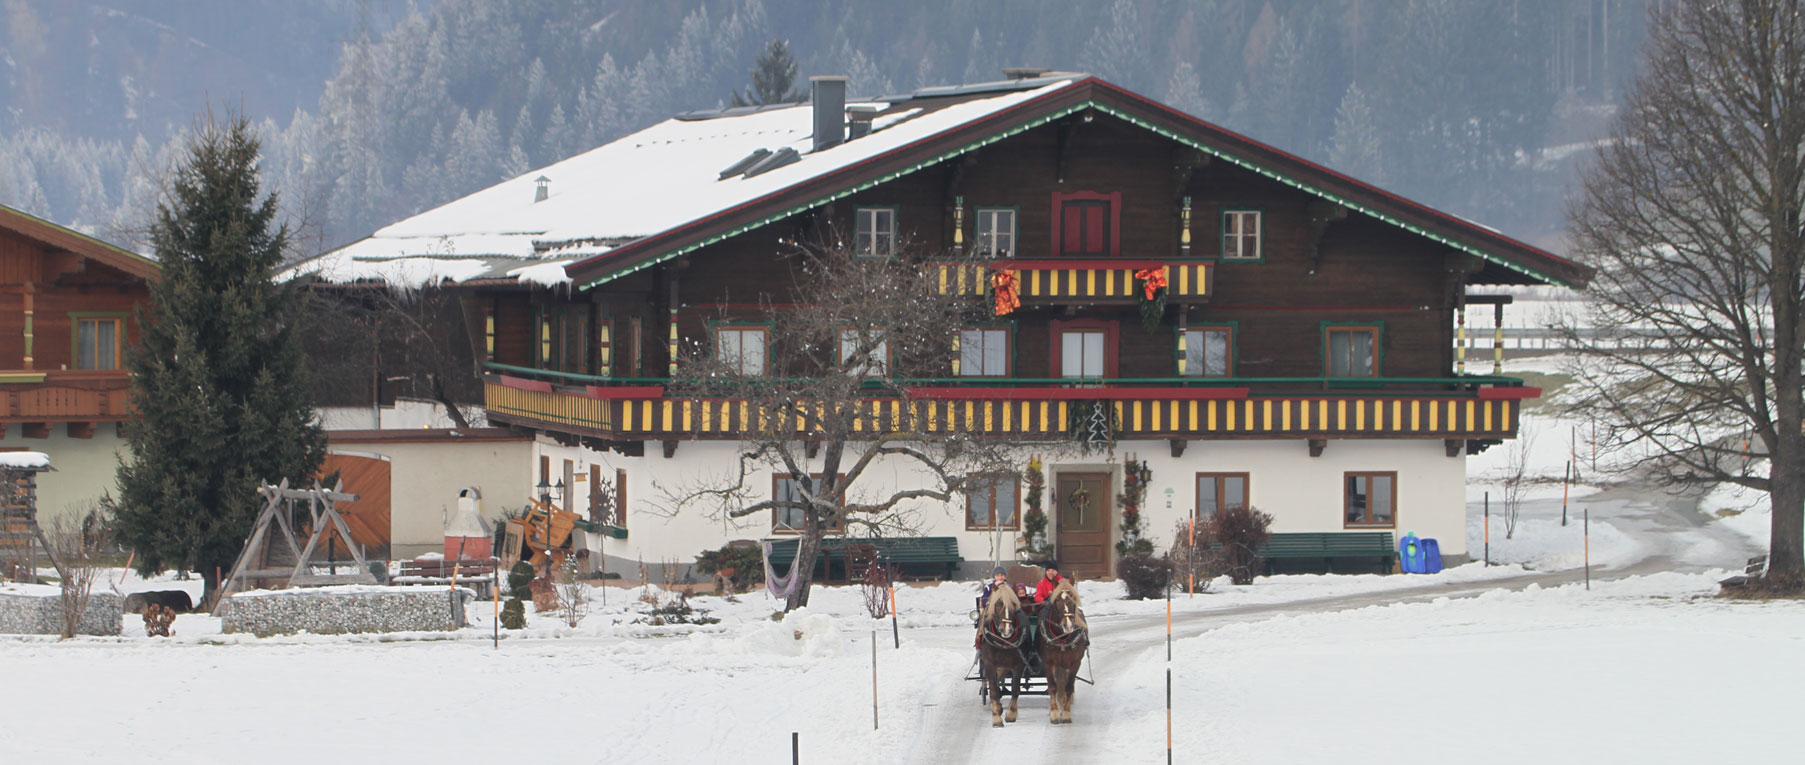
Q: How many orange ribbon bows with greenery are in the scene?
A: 2